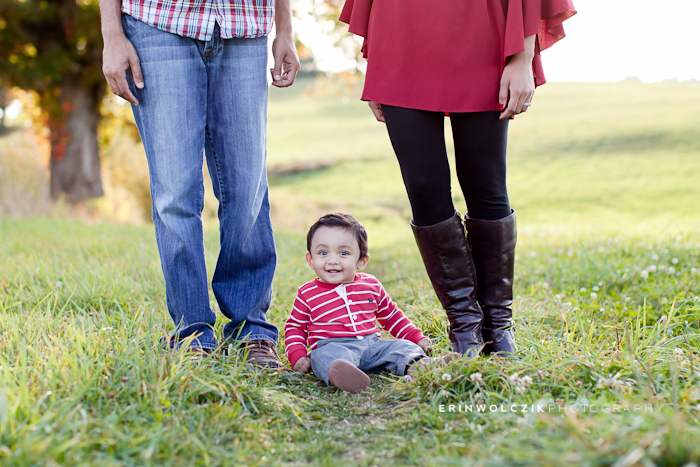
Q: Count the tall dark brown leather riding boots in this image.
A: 2